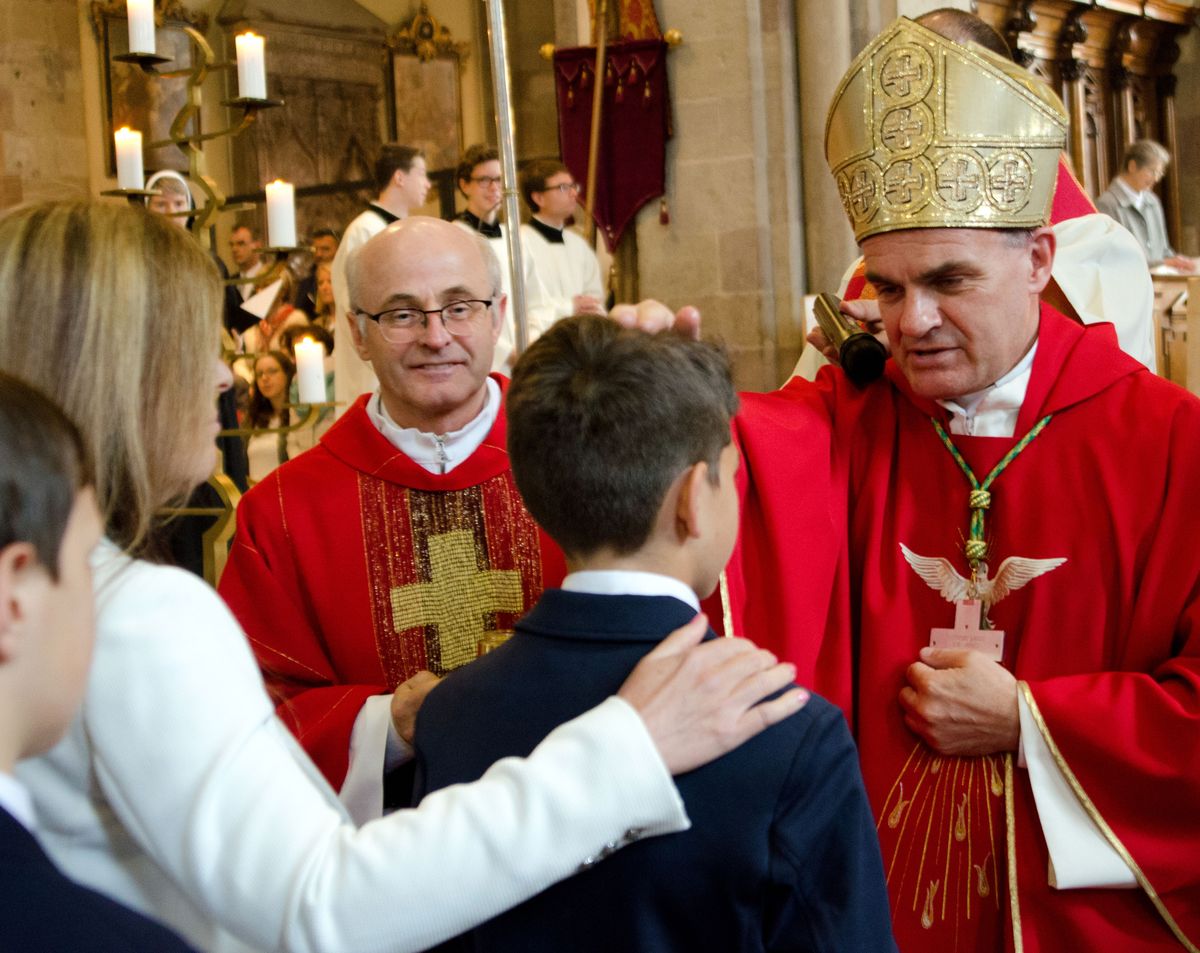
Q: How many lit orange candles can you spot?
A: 0